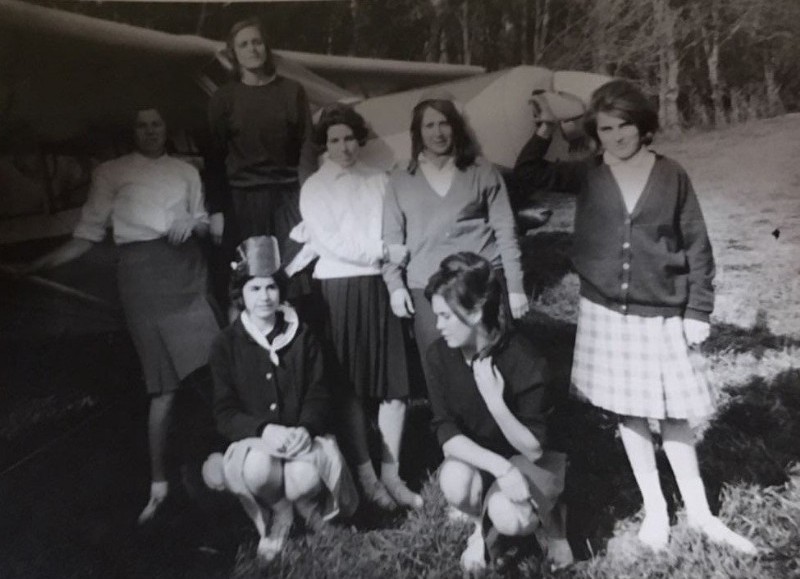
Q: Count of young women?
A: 7